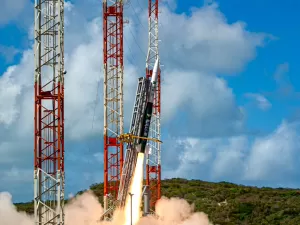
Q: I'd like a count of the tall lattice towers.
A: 3